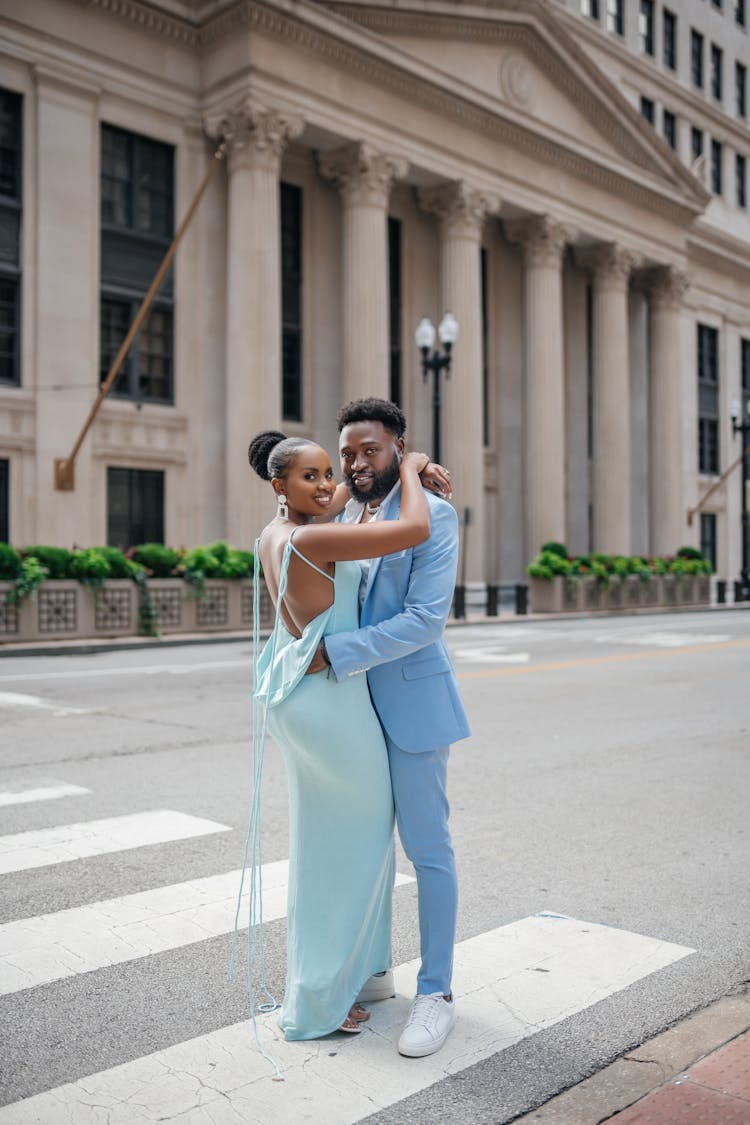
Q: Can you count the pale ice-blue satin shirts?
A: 0